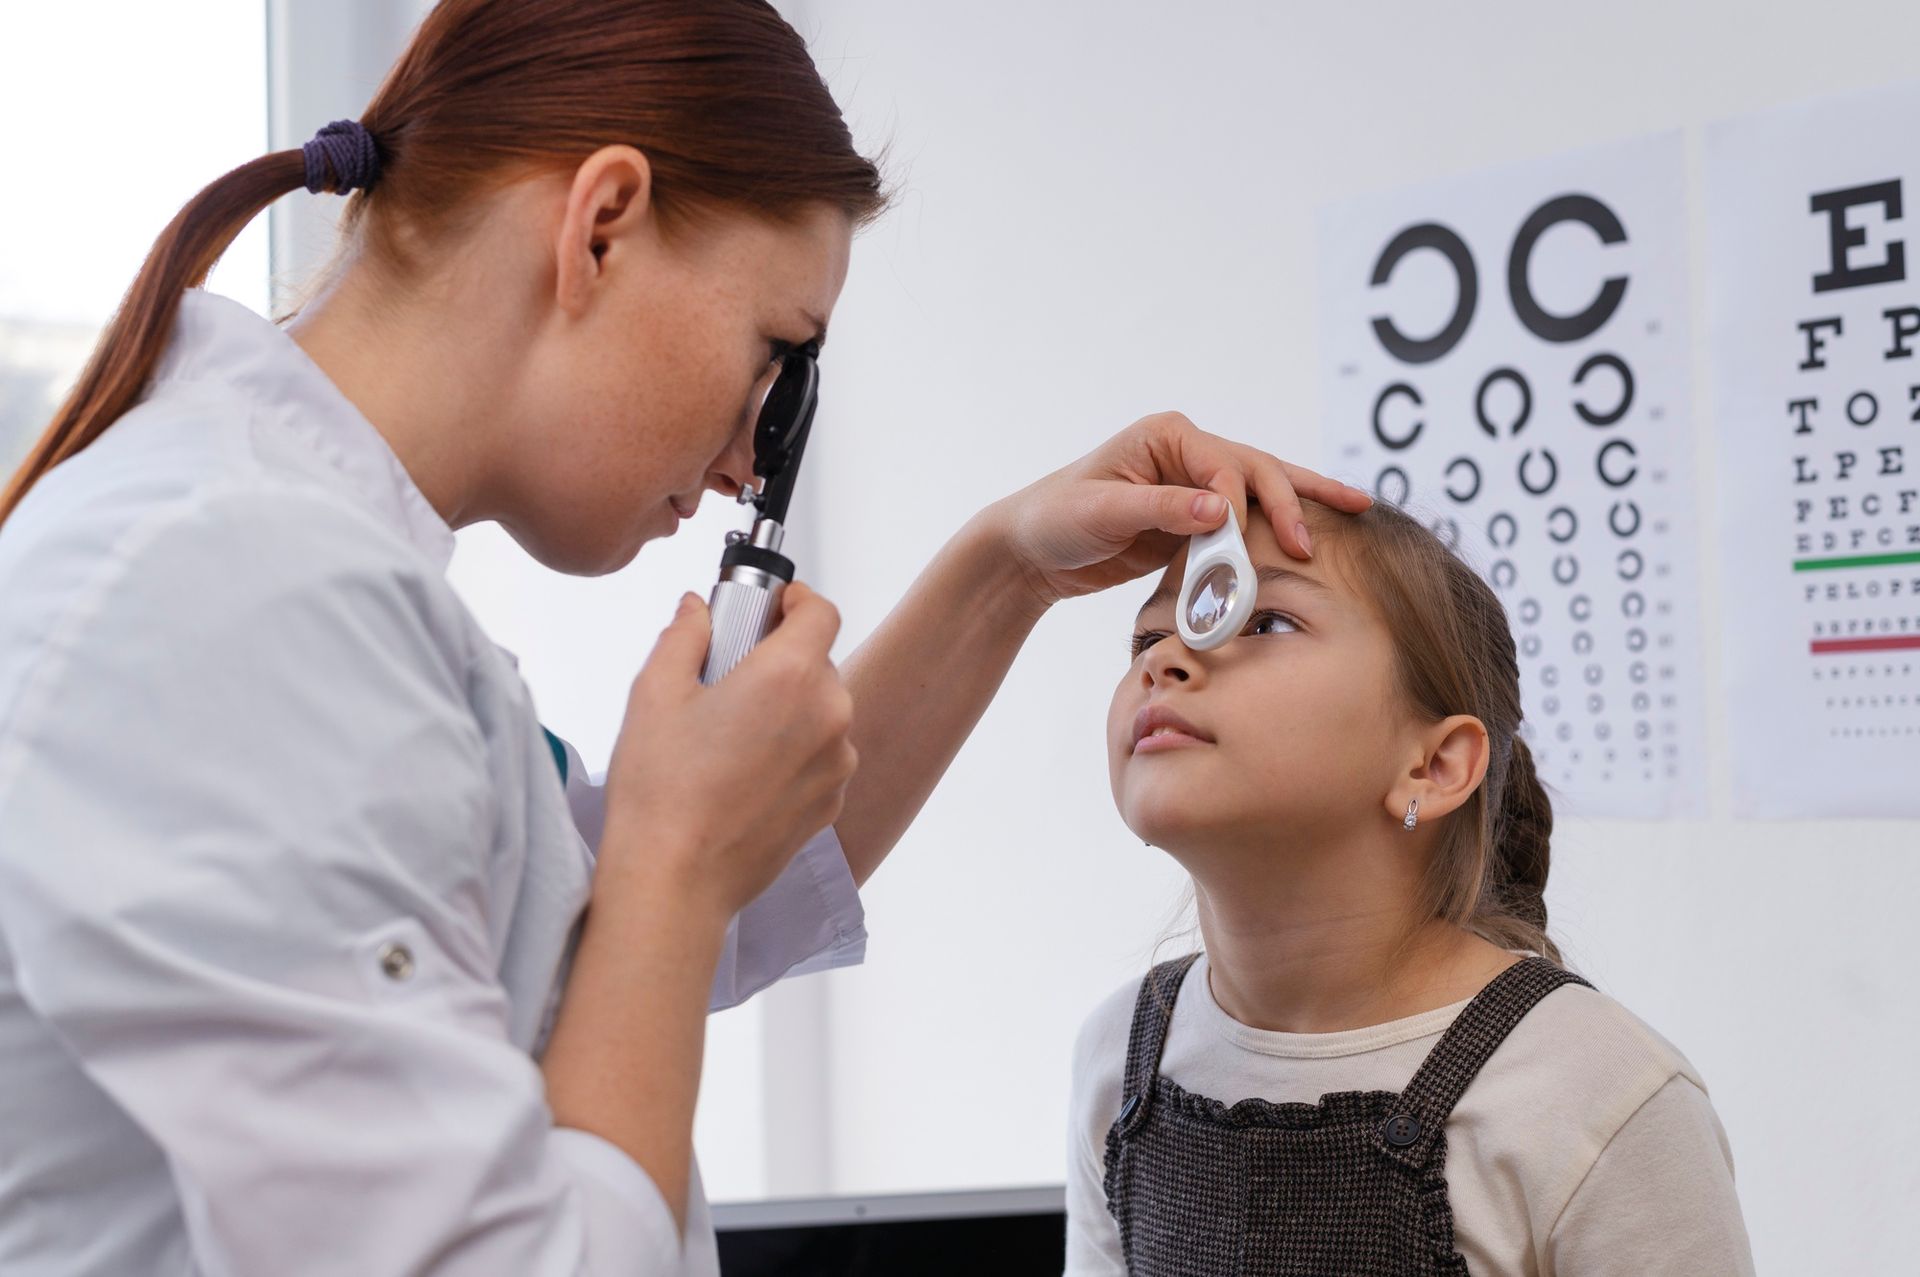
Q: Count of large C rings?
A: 2